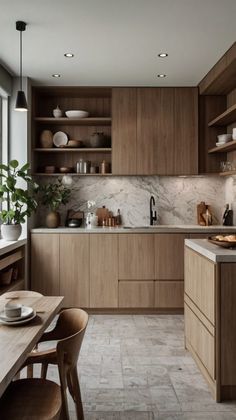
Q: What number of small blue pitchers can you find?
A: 0